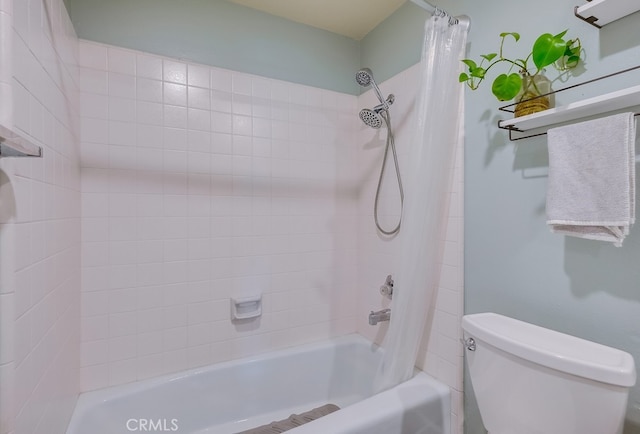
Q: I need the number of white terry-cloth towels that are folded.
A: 1